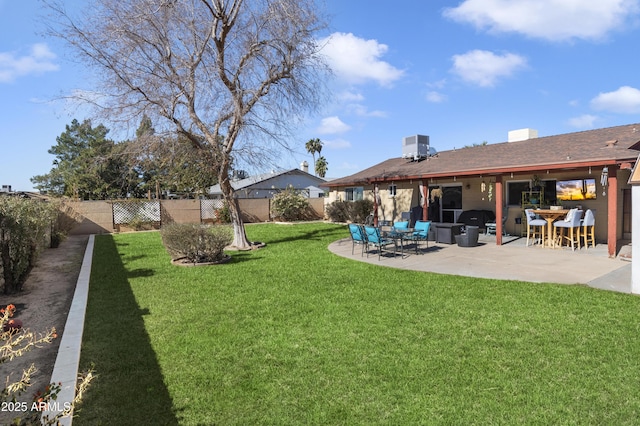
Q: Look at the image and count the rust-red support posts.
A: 4